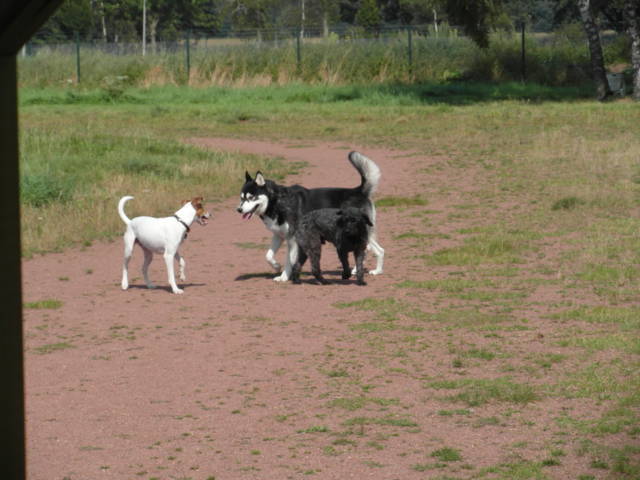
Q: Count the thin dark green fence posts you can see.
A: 5